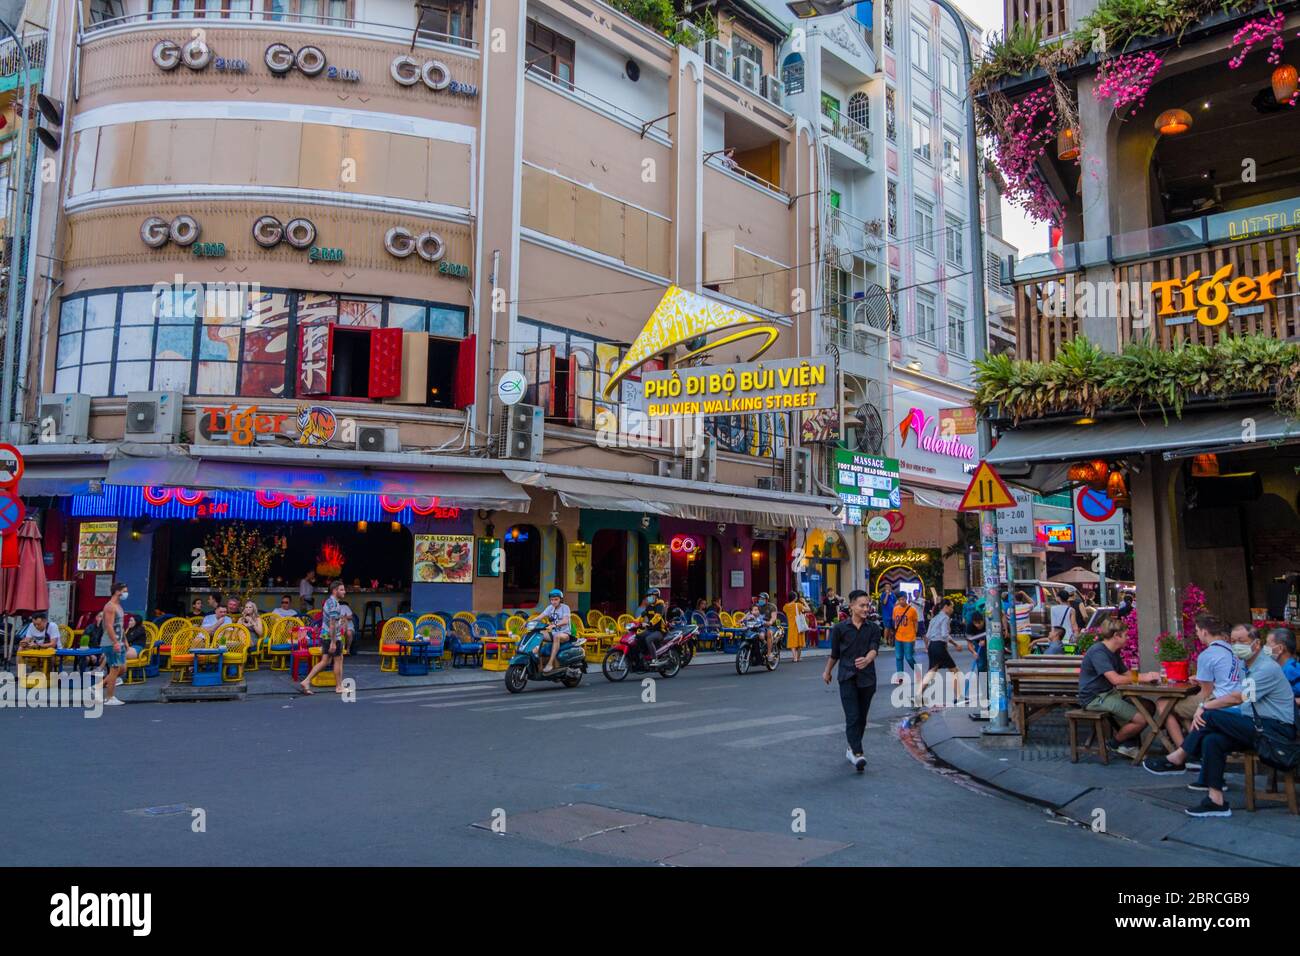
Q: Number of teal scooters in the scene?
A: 1